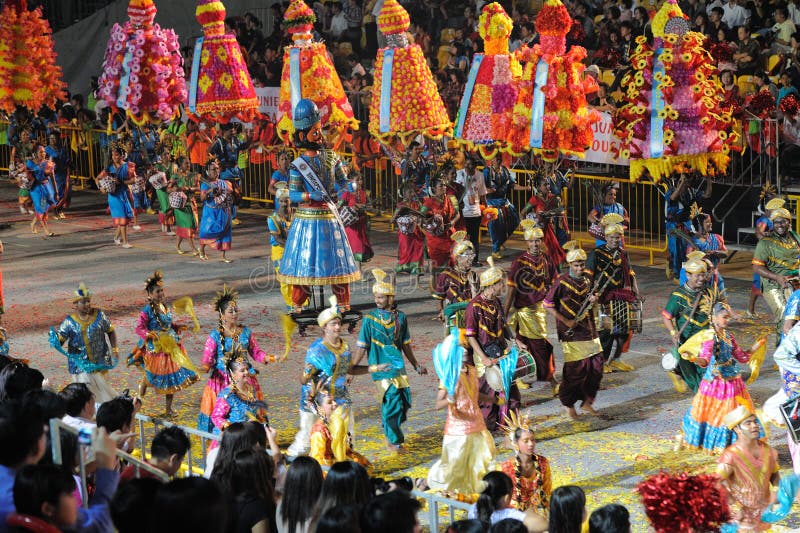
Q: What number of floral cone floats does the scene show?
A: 8